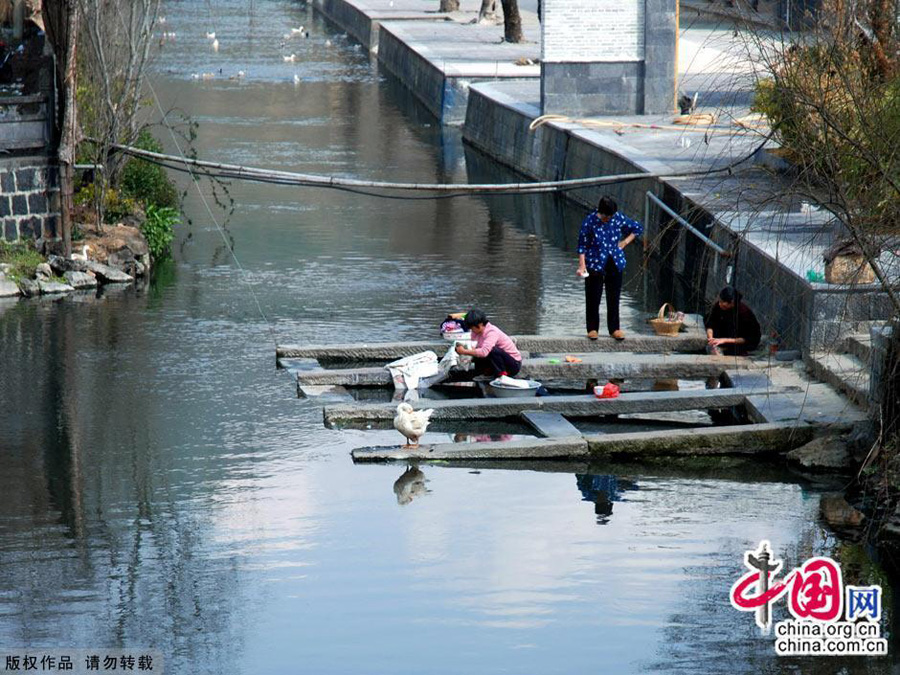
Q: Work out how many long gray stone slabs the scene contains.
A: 4